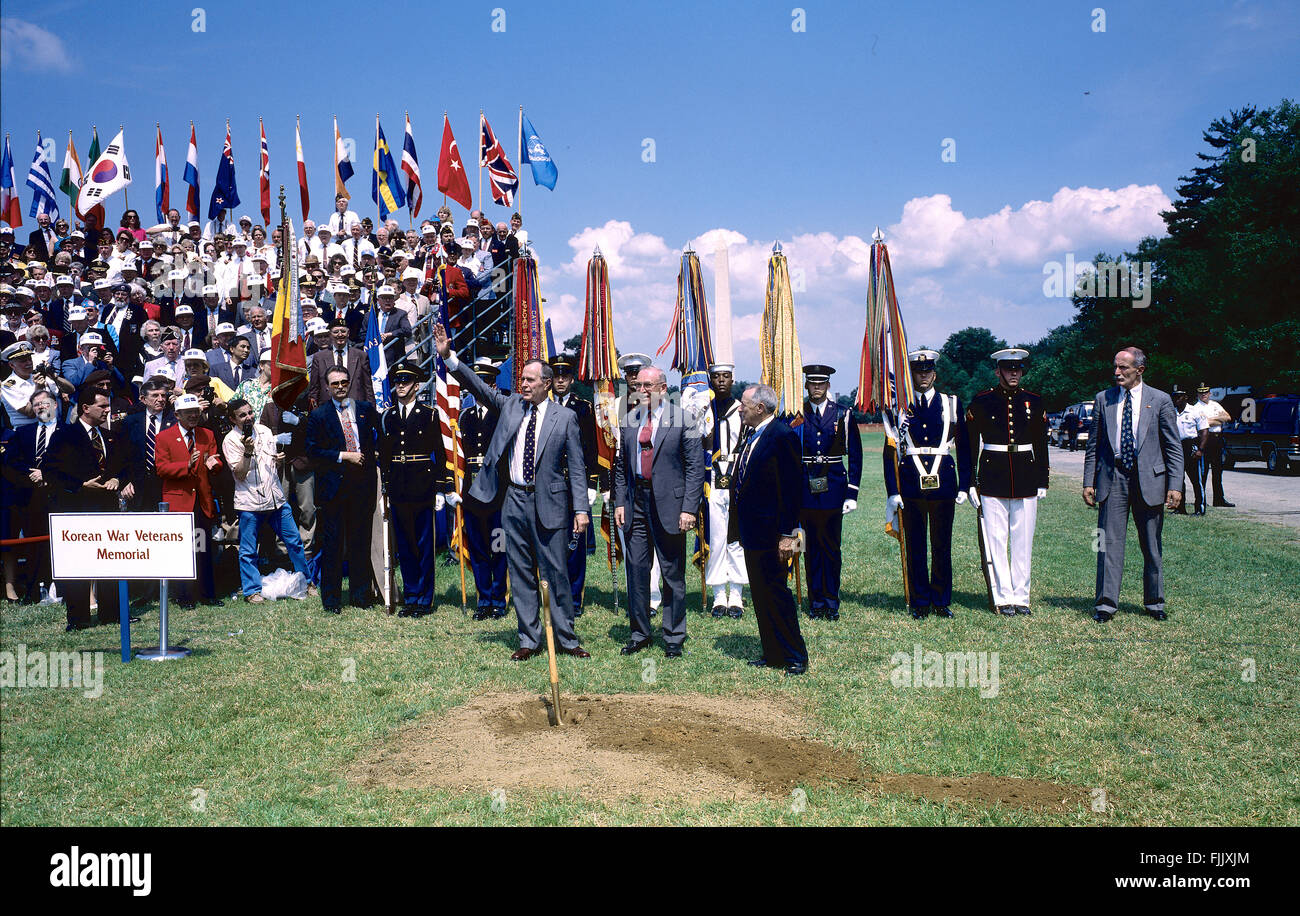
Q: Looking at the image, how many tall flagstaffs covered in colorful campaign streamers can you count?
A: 5